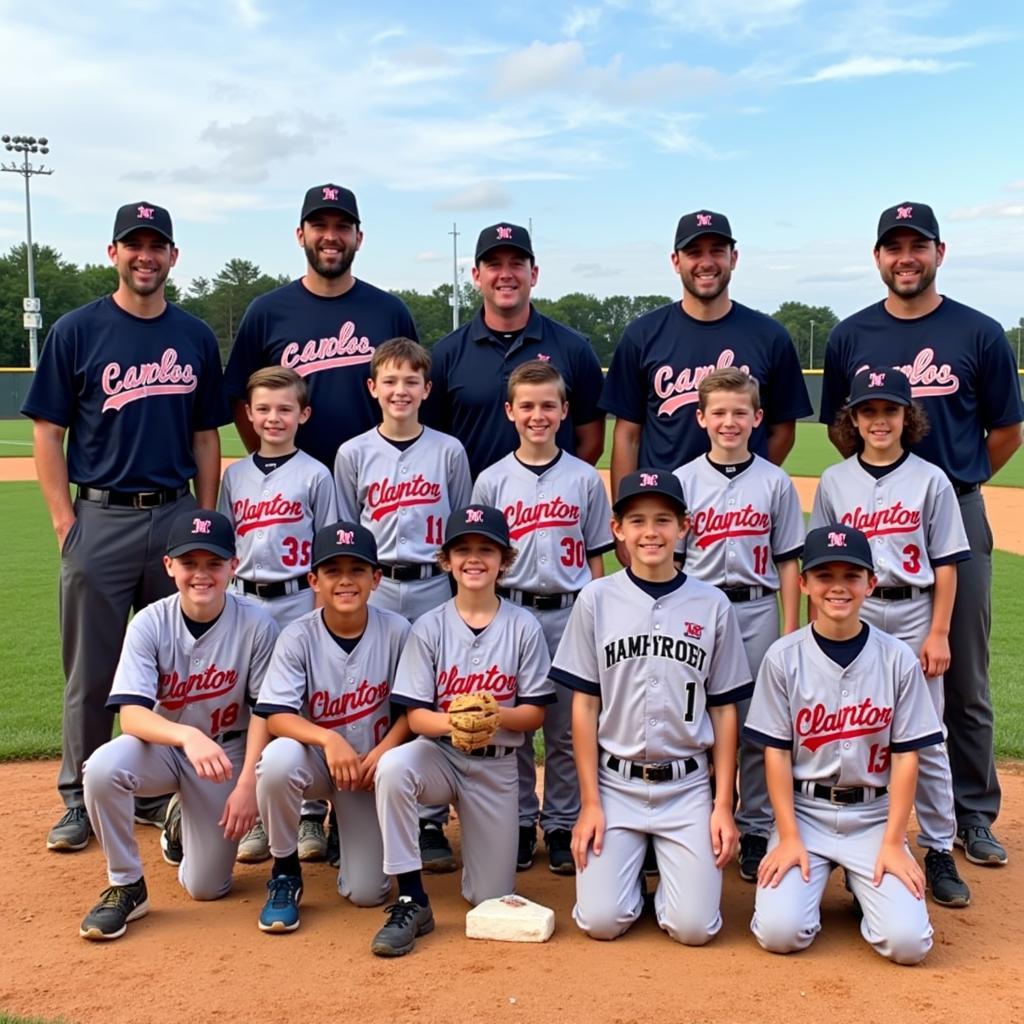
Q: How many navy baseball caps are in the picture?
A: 11